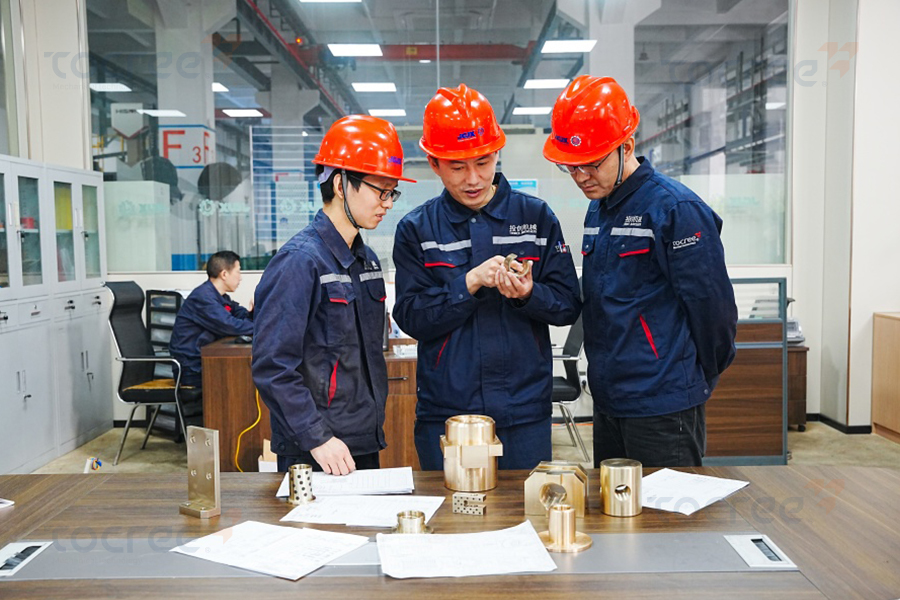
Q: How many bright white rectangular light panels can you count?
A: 12